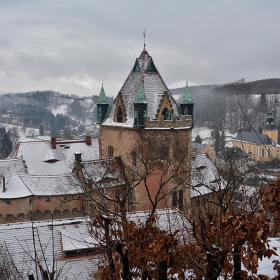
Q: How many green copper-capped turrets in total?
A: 3